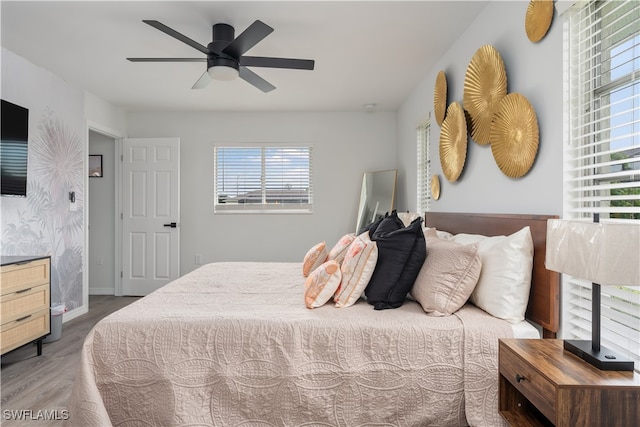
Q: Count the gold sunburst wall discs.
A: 6